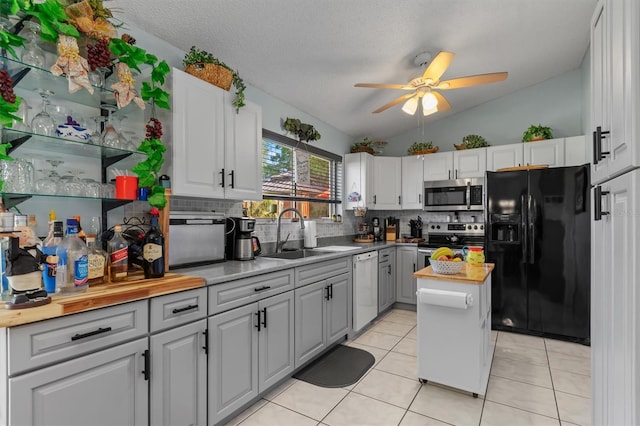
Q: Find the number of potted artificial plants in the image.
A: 5